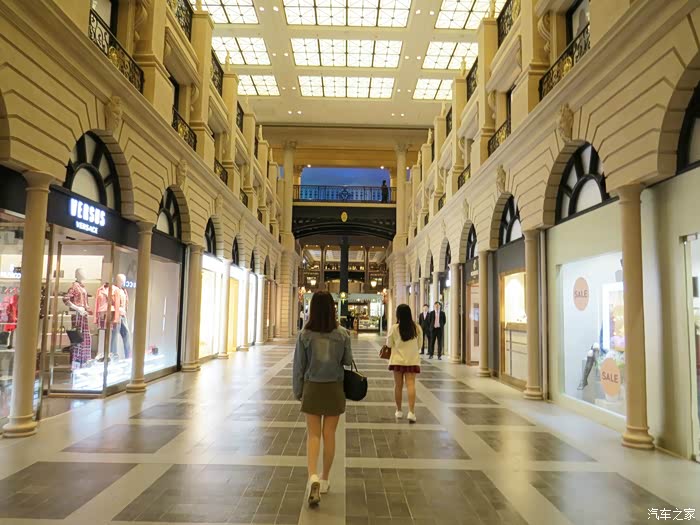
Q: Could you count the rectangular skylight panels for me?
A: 9